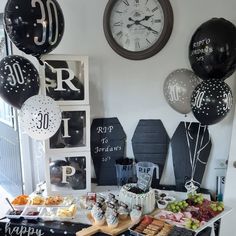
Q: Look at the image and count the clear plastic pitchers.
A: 2